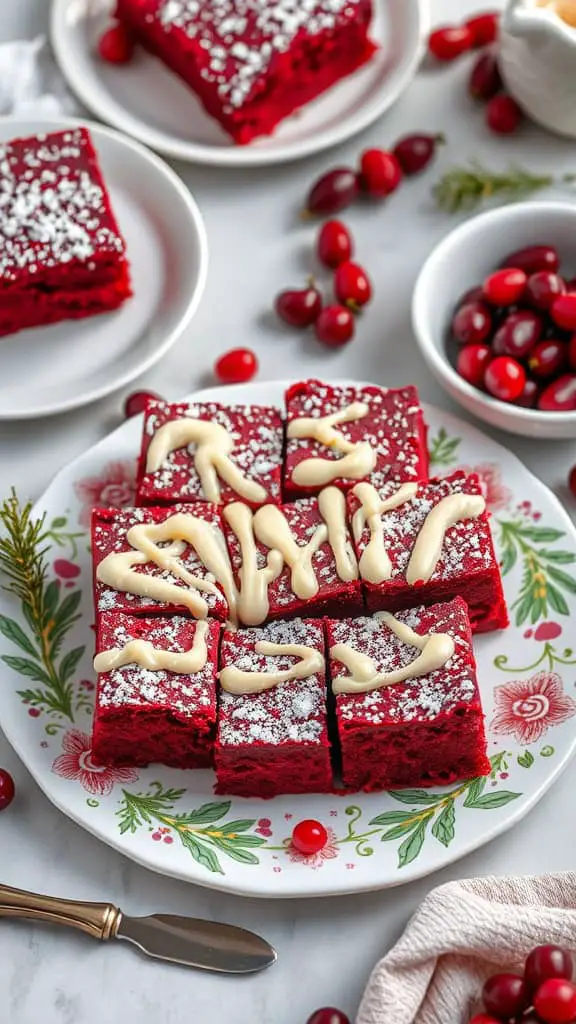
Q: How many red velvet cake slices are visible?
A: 10